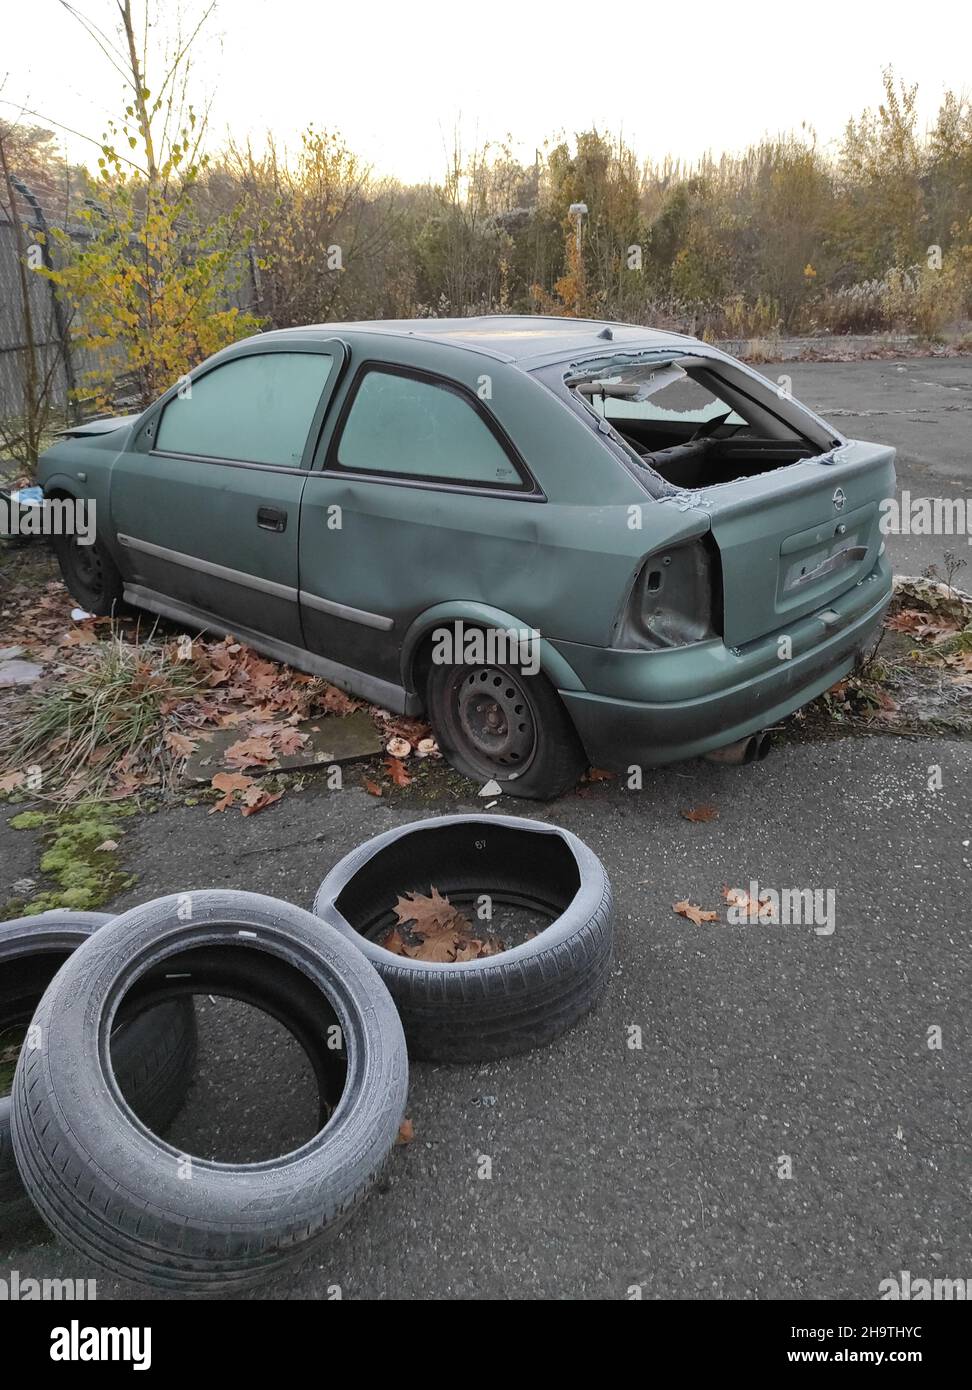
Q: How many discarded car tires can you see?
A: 3